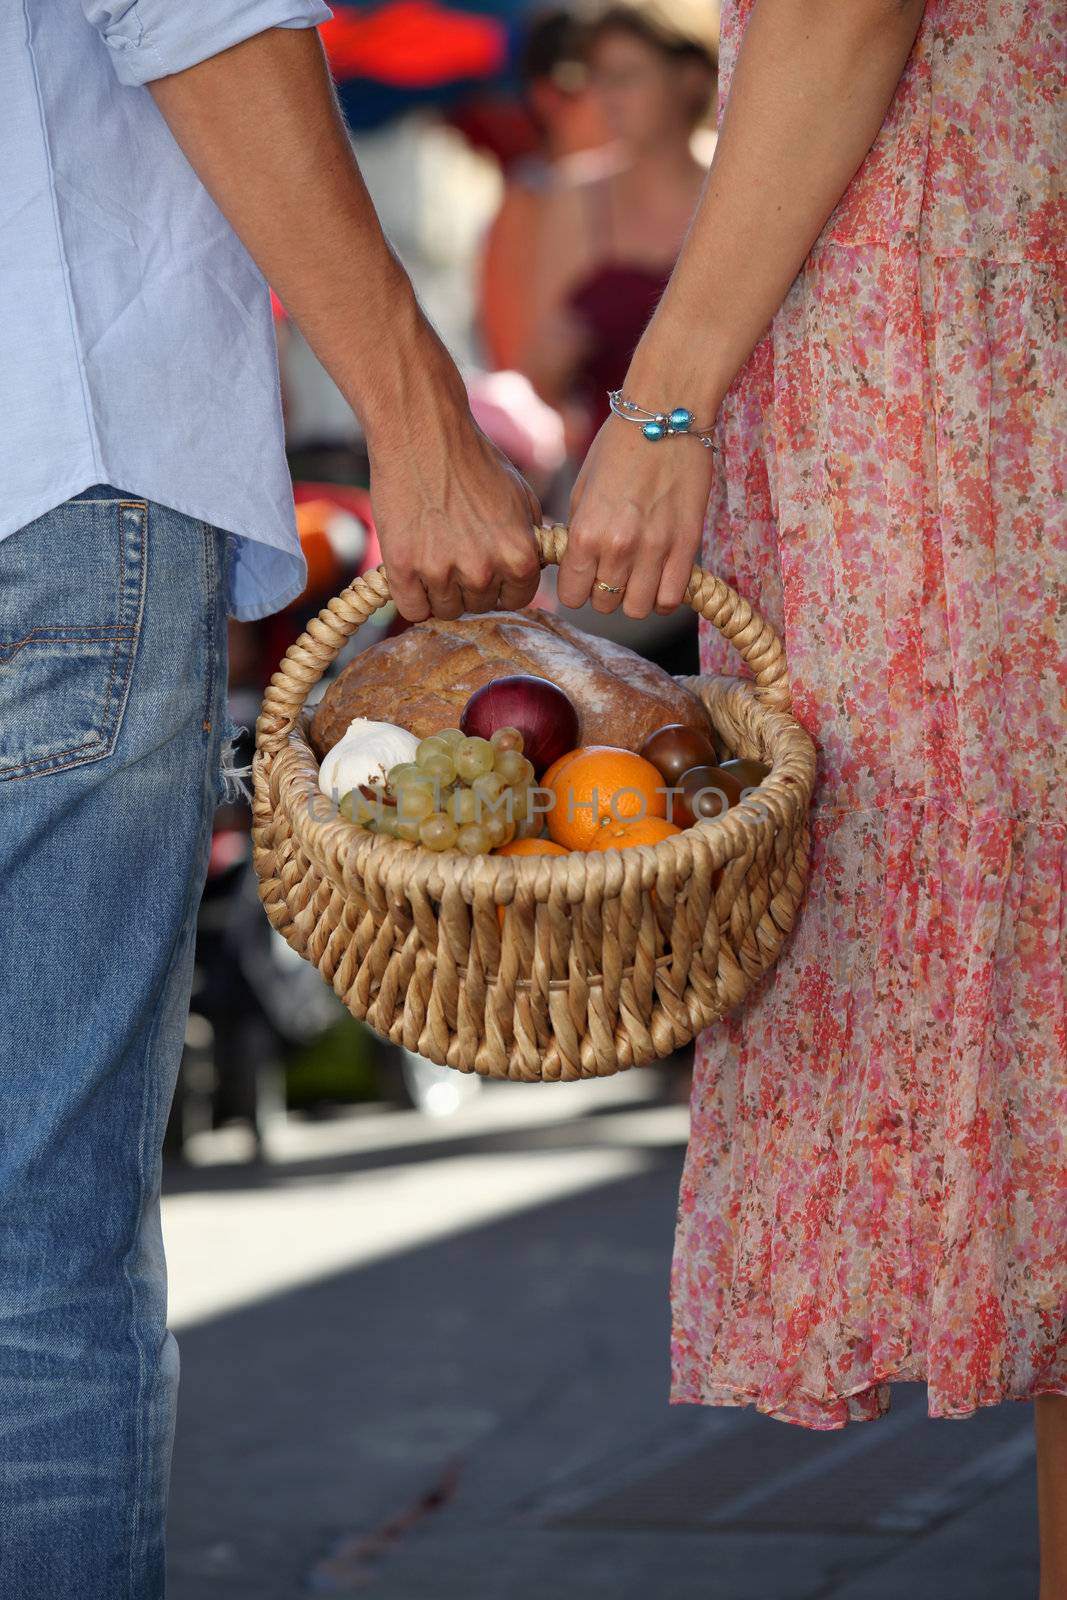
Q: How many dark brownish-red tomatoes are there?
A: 3